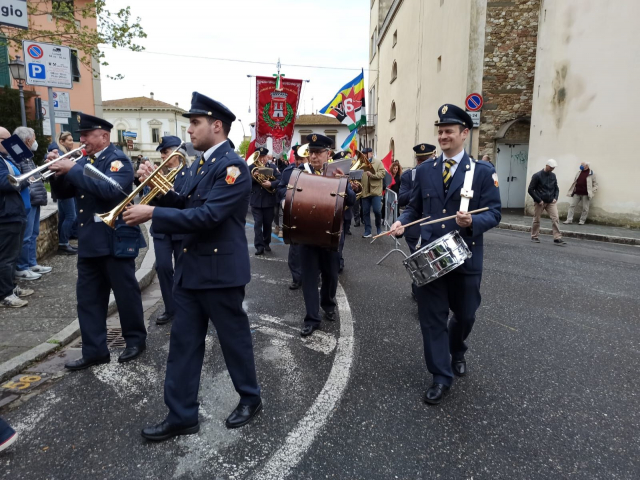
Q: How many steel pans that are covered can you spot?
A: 0